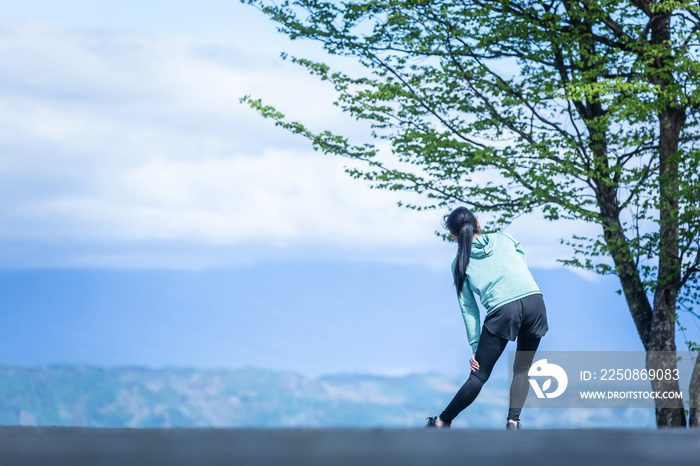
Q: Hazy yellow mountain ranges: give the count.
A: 0